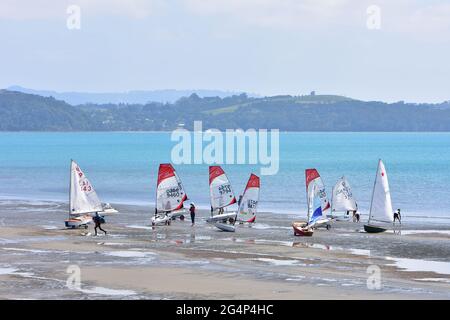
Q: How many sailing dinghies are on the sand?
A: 8